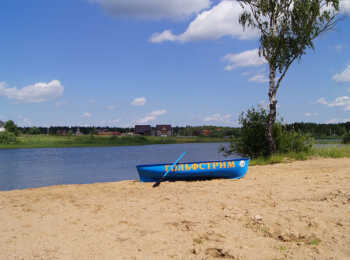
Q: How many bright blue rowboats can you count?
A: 1